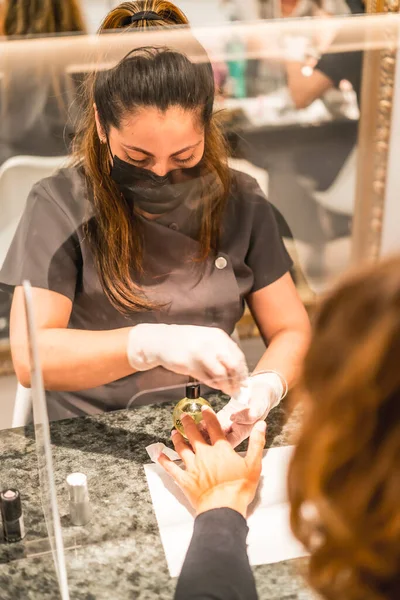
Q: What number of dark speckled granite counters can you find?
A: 1